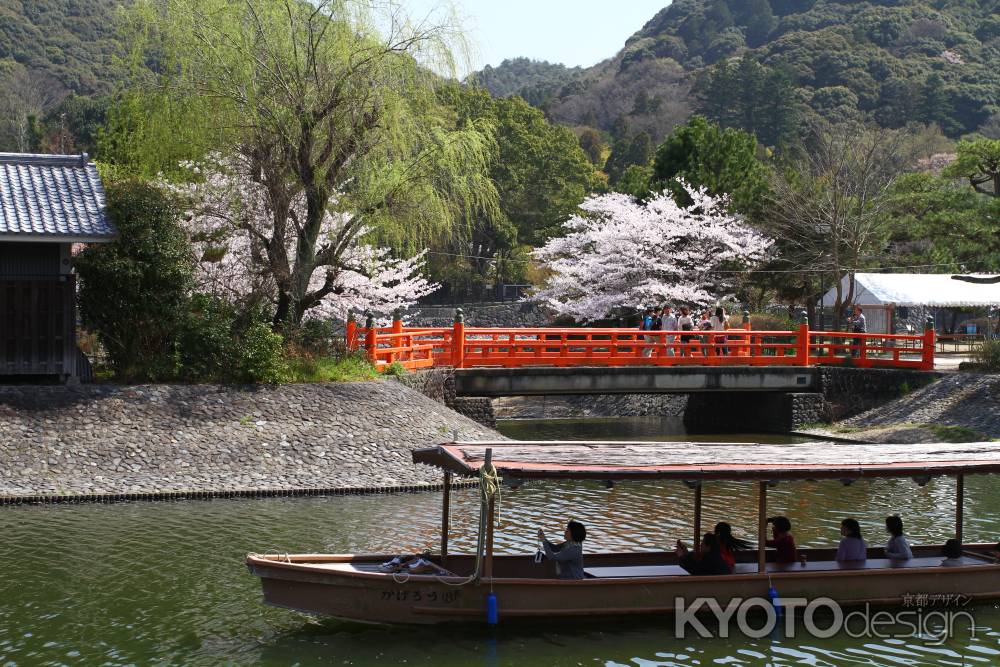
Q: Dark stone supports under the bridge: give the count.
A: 2